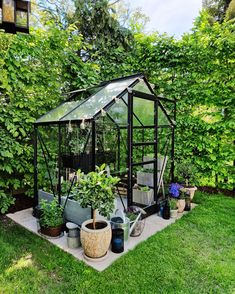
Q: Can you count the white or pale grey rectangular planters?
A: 3